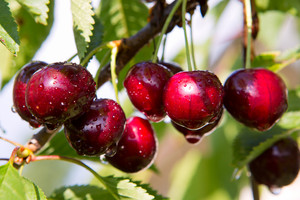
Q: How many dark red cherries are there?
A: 10